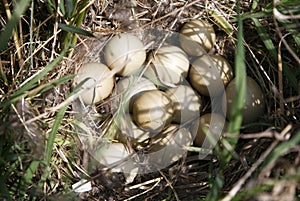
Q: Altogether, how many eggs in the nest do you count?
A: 13